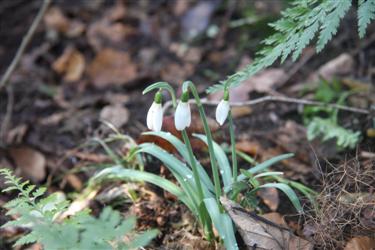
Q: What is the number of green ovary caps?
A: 3